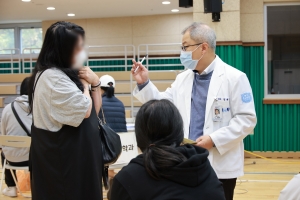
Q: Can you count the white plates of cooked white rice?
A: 0